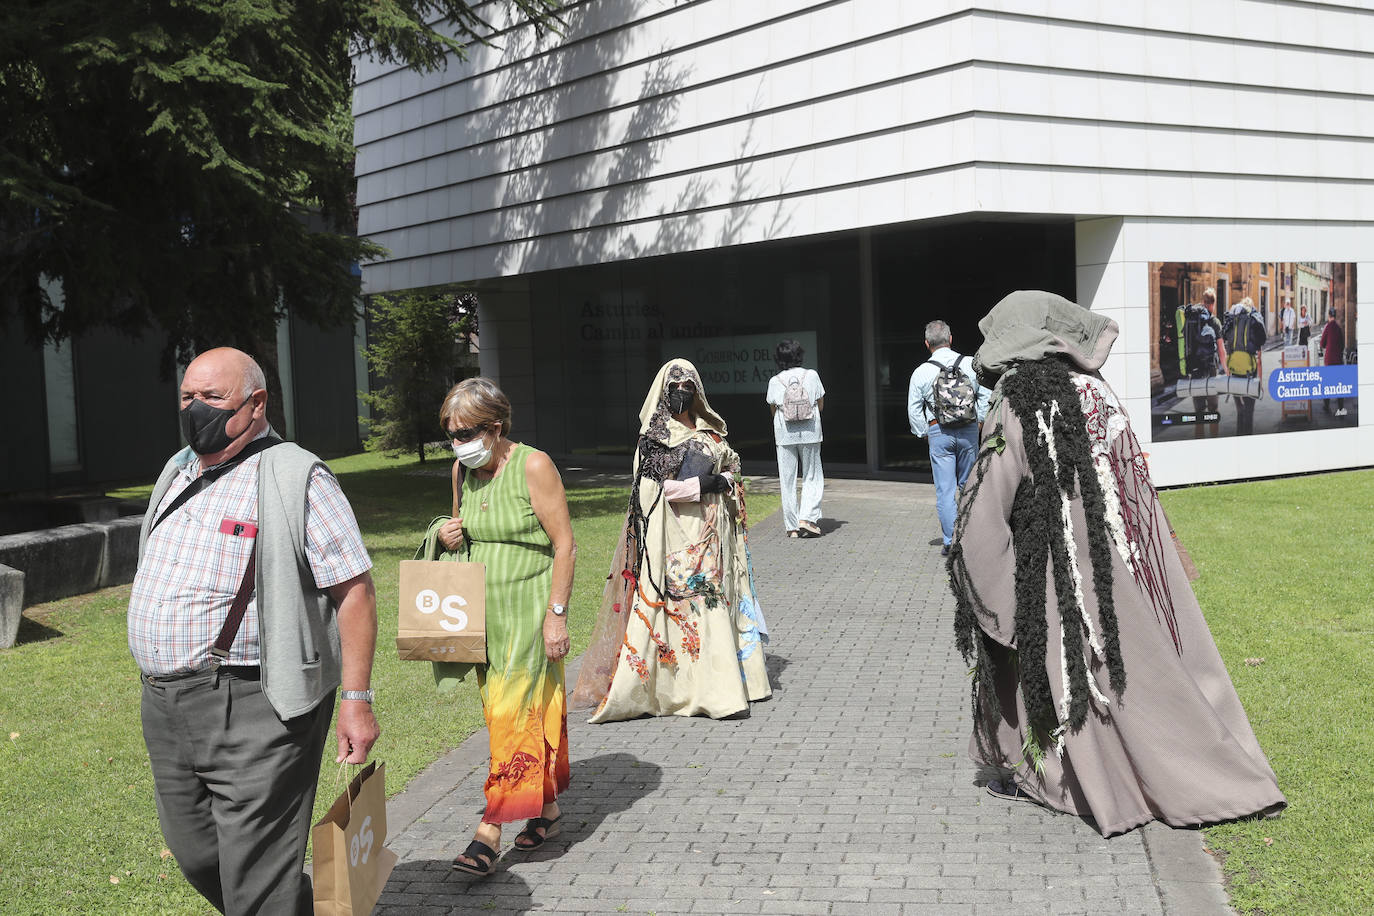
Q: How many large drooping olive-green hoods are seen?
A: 1